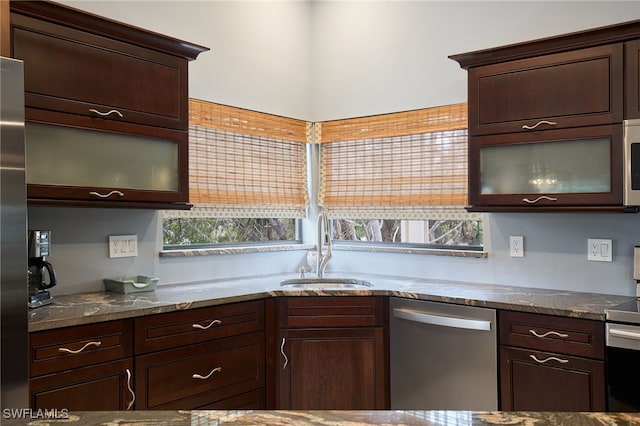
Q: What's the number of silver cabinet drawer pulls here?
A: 11